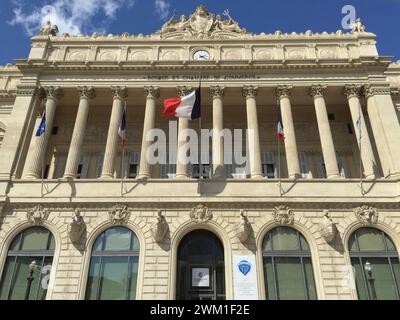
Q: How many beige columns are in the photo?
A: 10